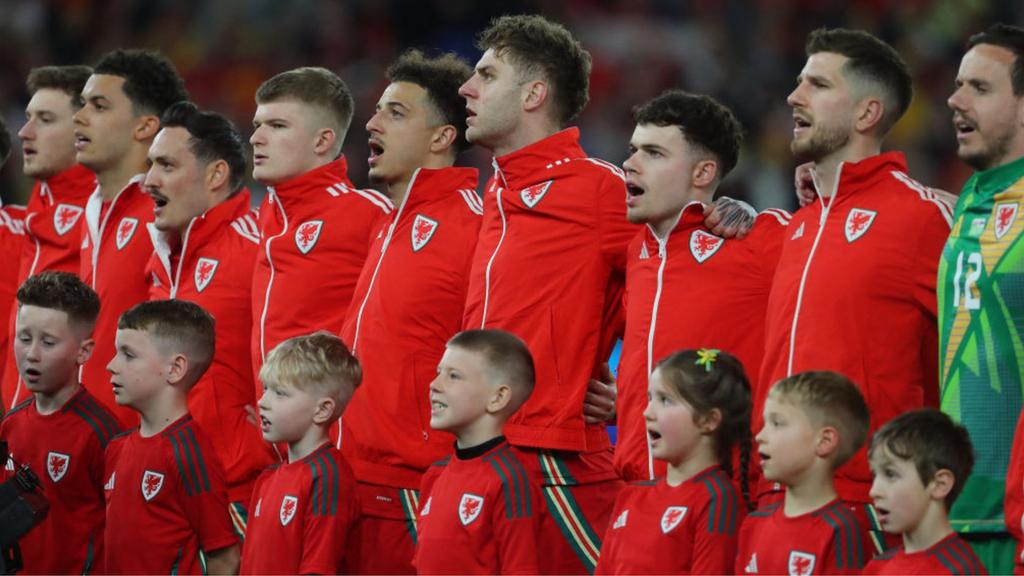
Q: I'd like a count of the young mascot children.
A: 7